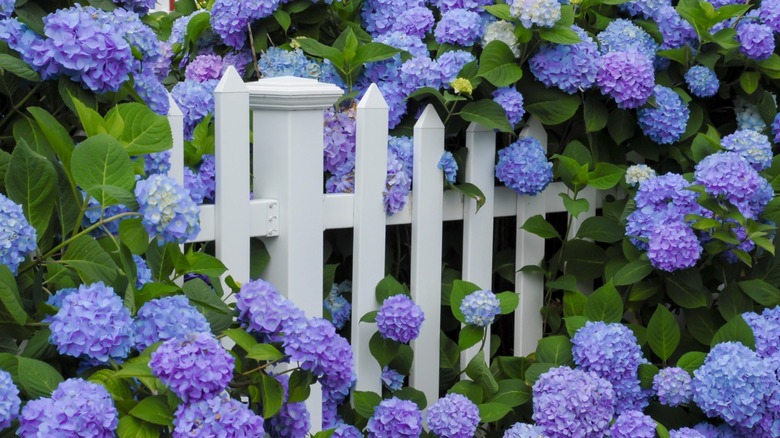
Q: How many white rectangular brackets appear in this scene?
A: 1